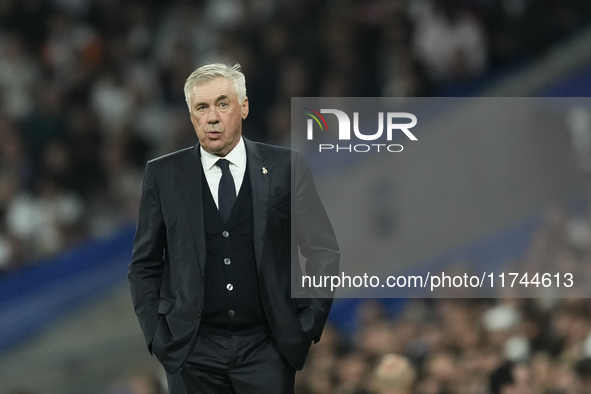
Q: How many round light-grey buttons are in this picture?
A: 4